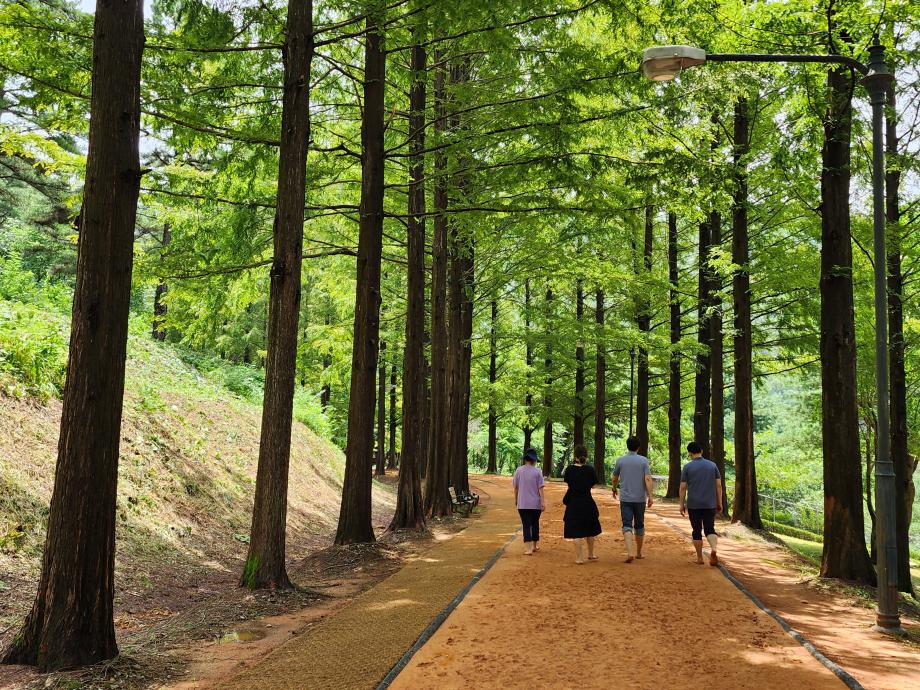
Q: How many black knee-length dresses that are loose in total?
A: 1